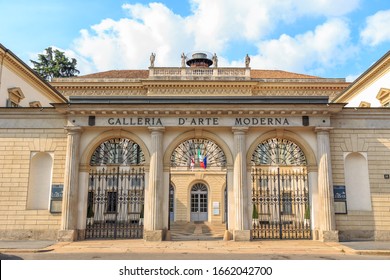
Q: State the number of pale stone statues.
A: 4